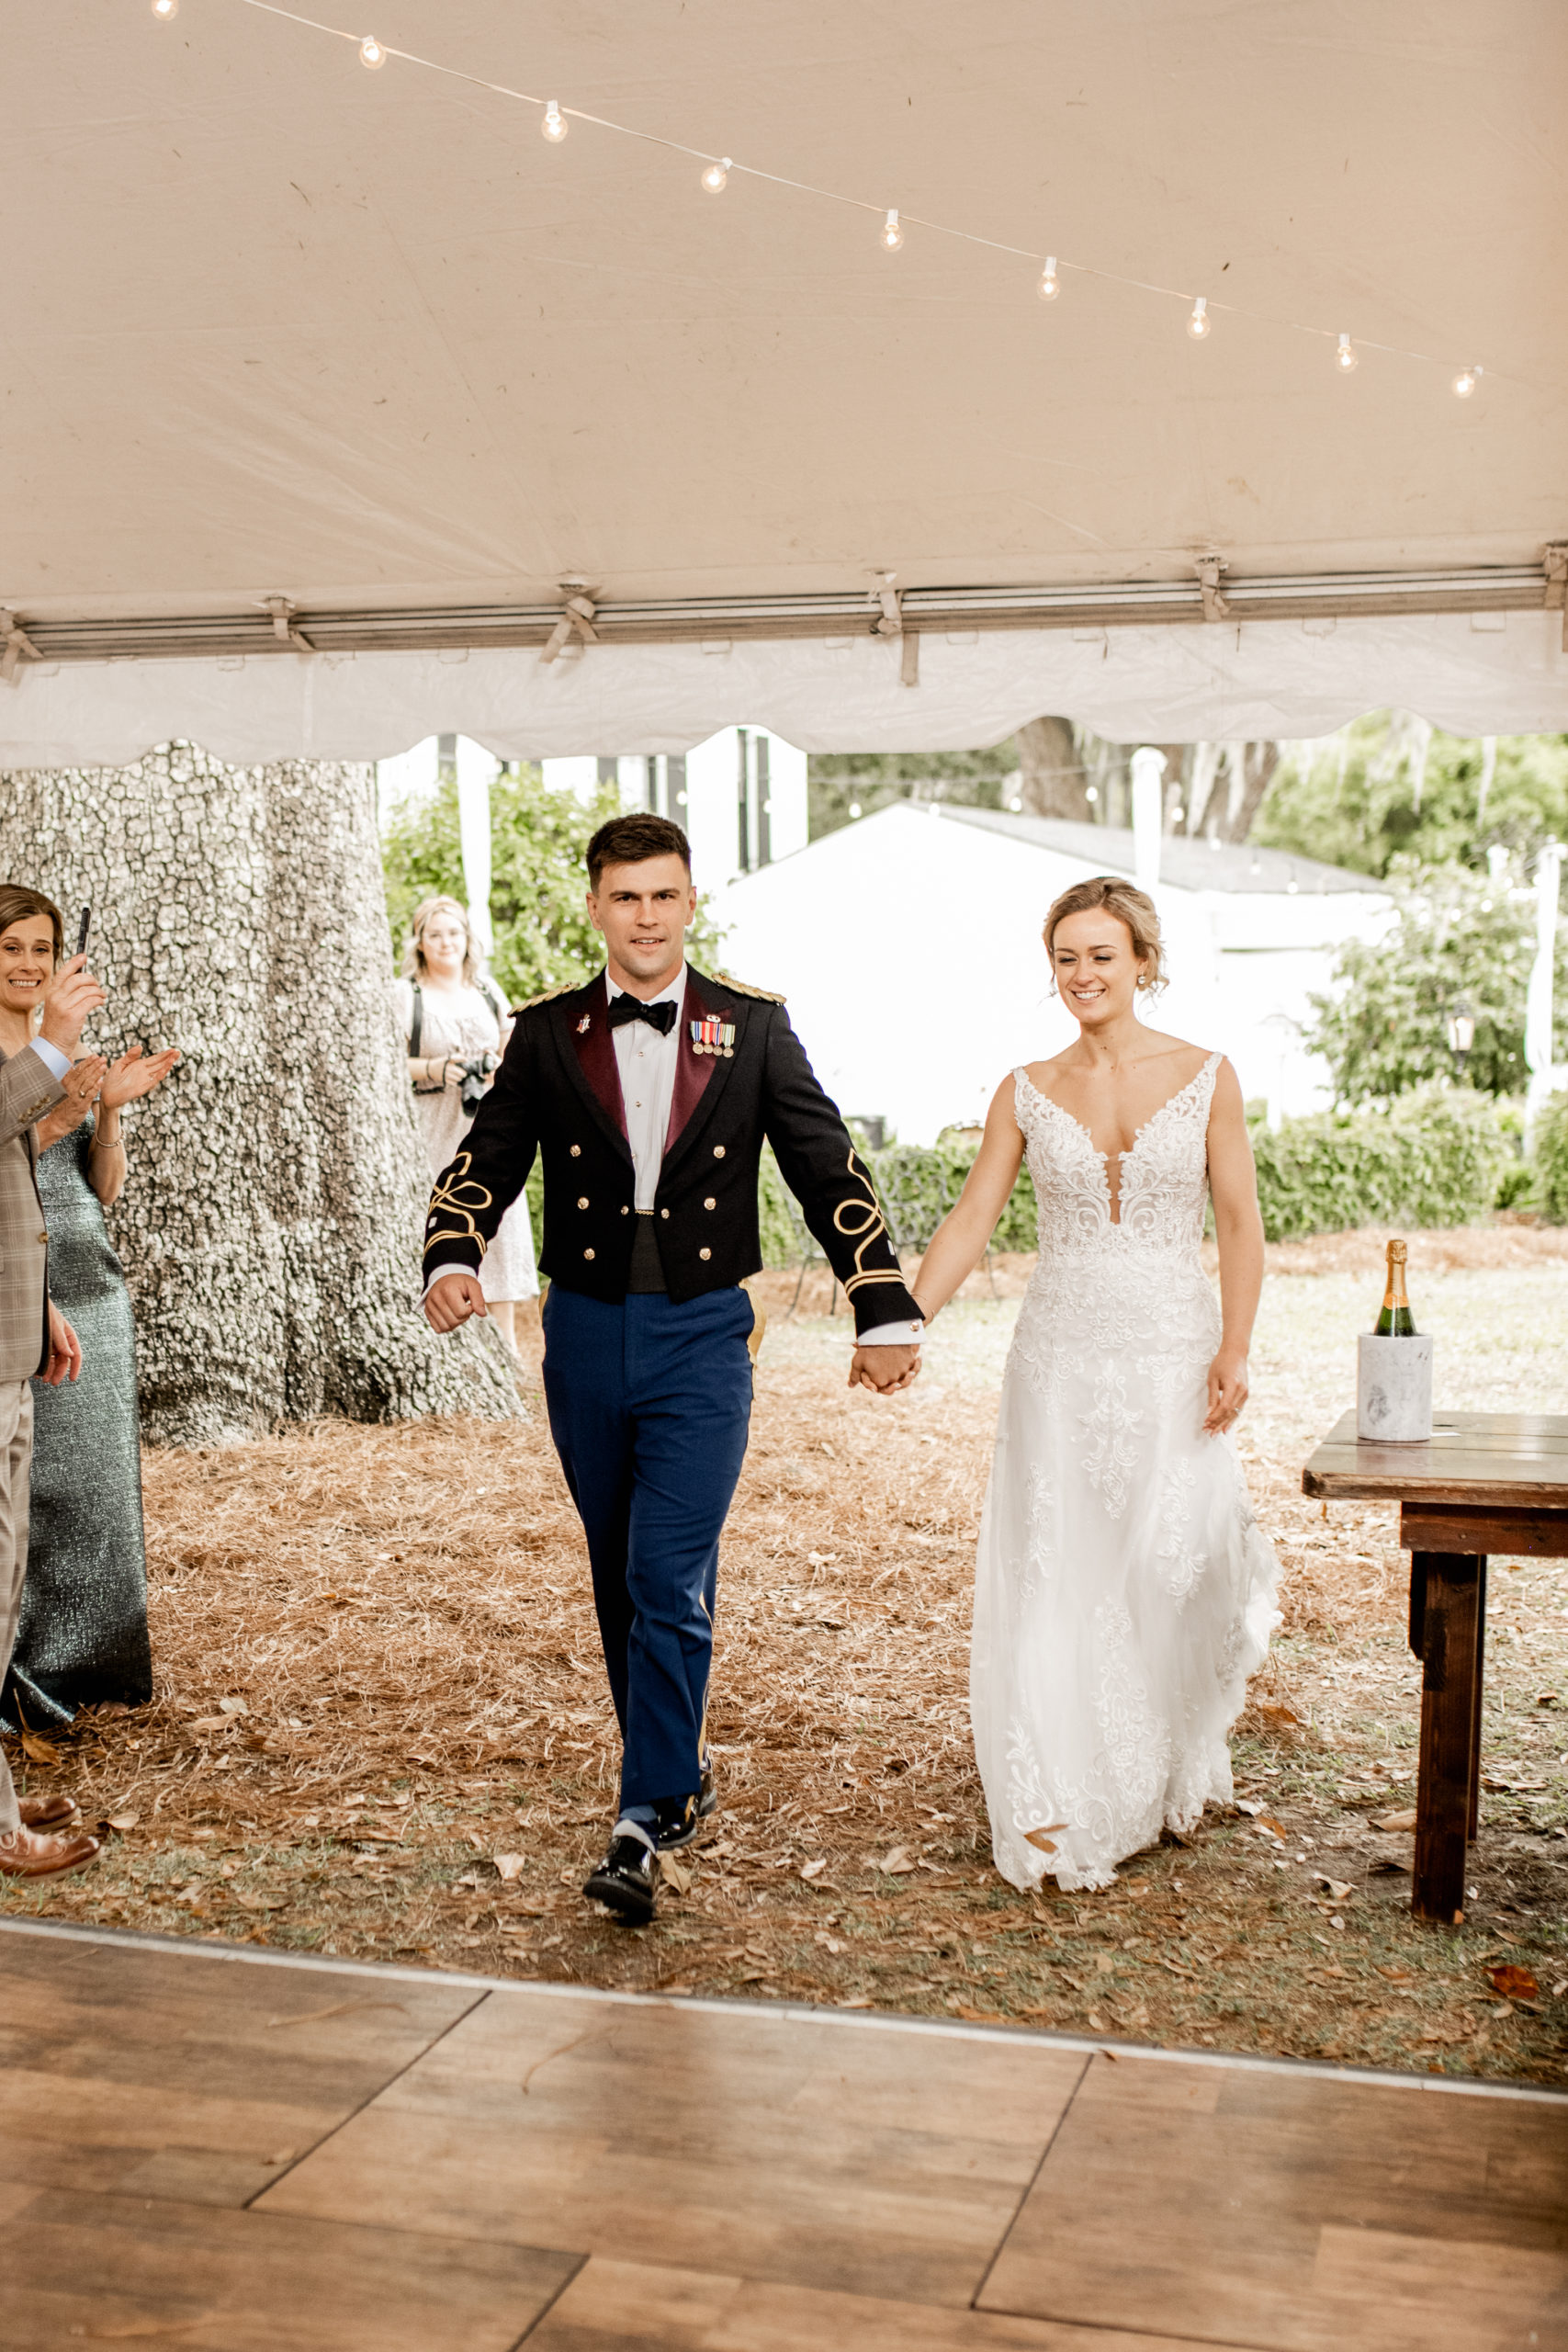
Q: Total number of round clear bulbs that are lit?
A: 9